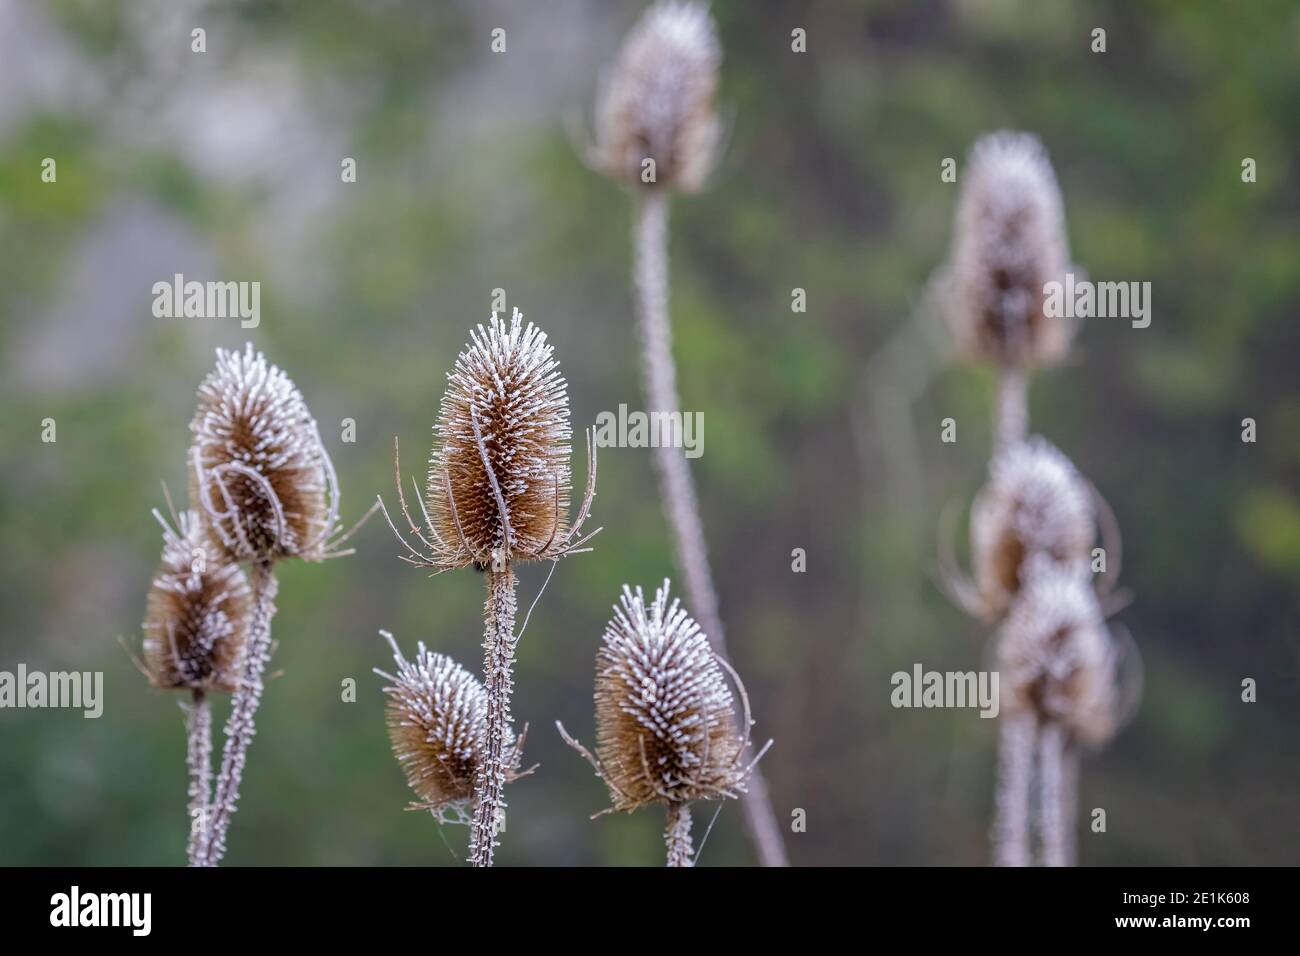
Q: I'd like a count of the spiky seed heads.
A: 9